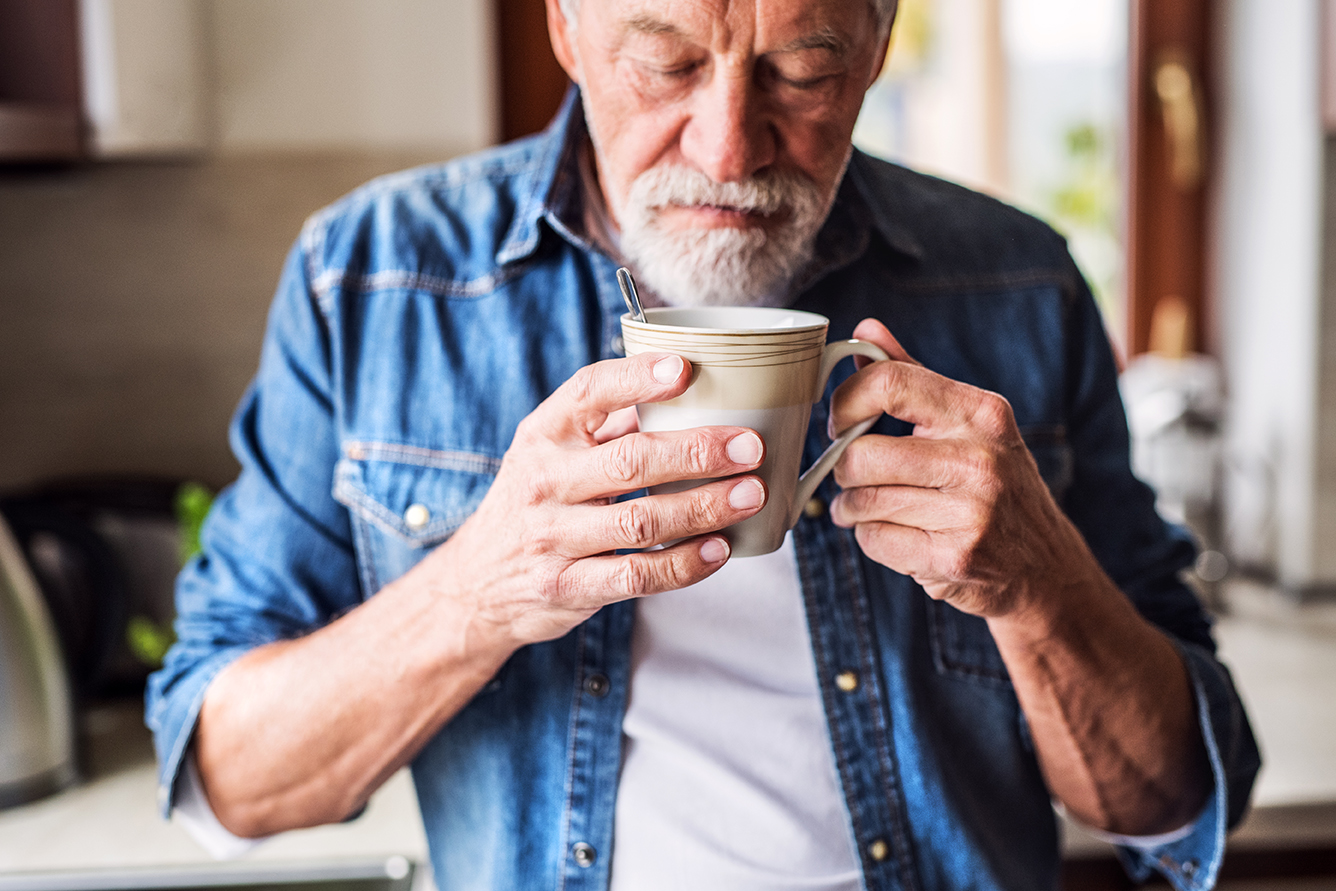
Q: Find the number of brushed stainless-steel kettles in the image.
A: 1